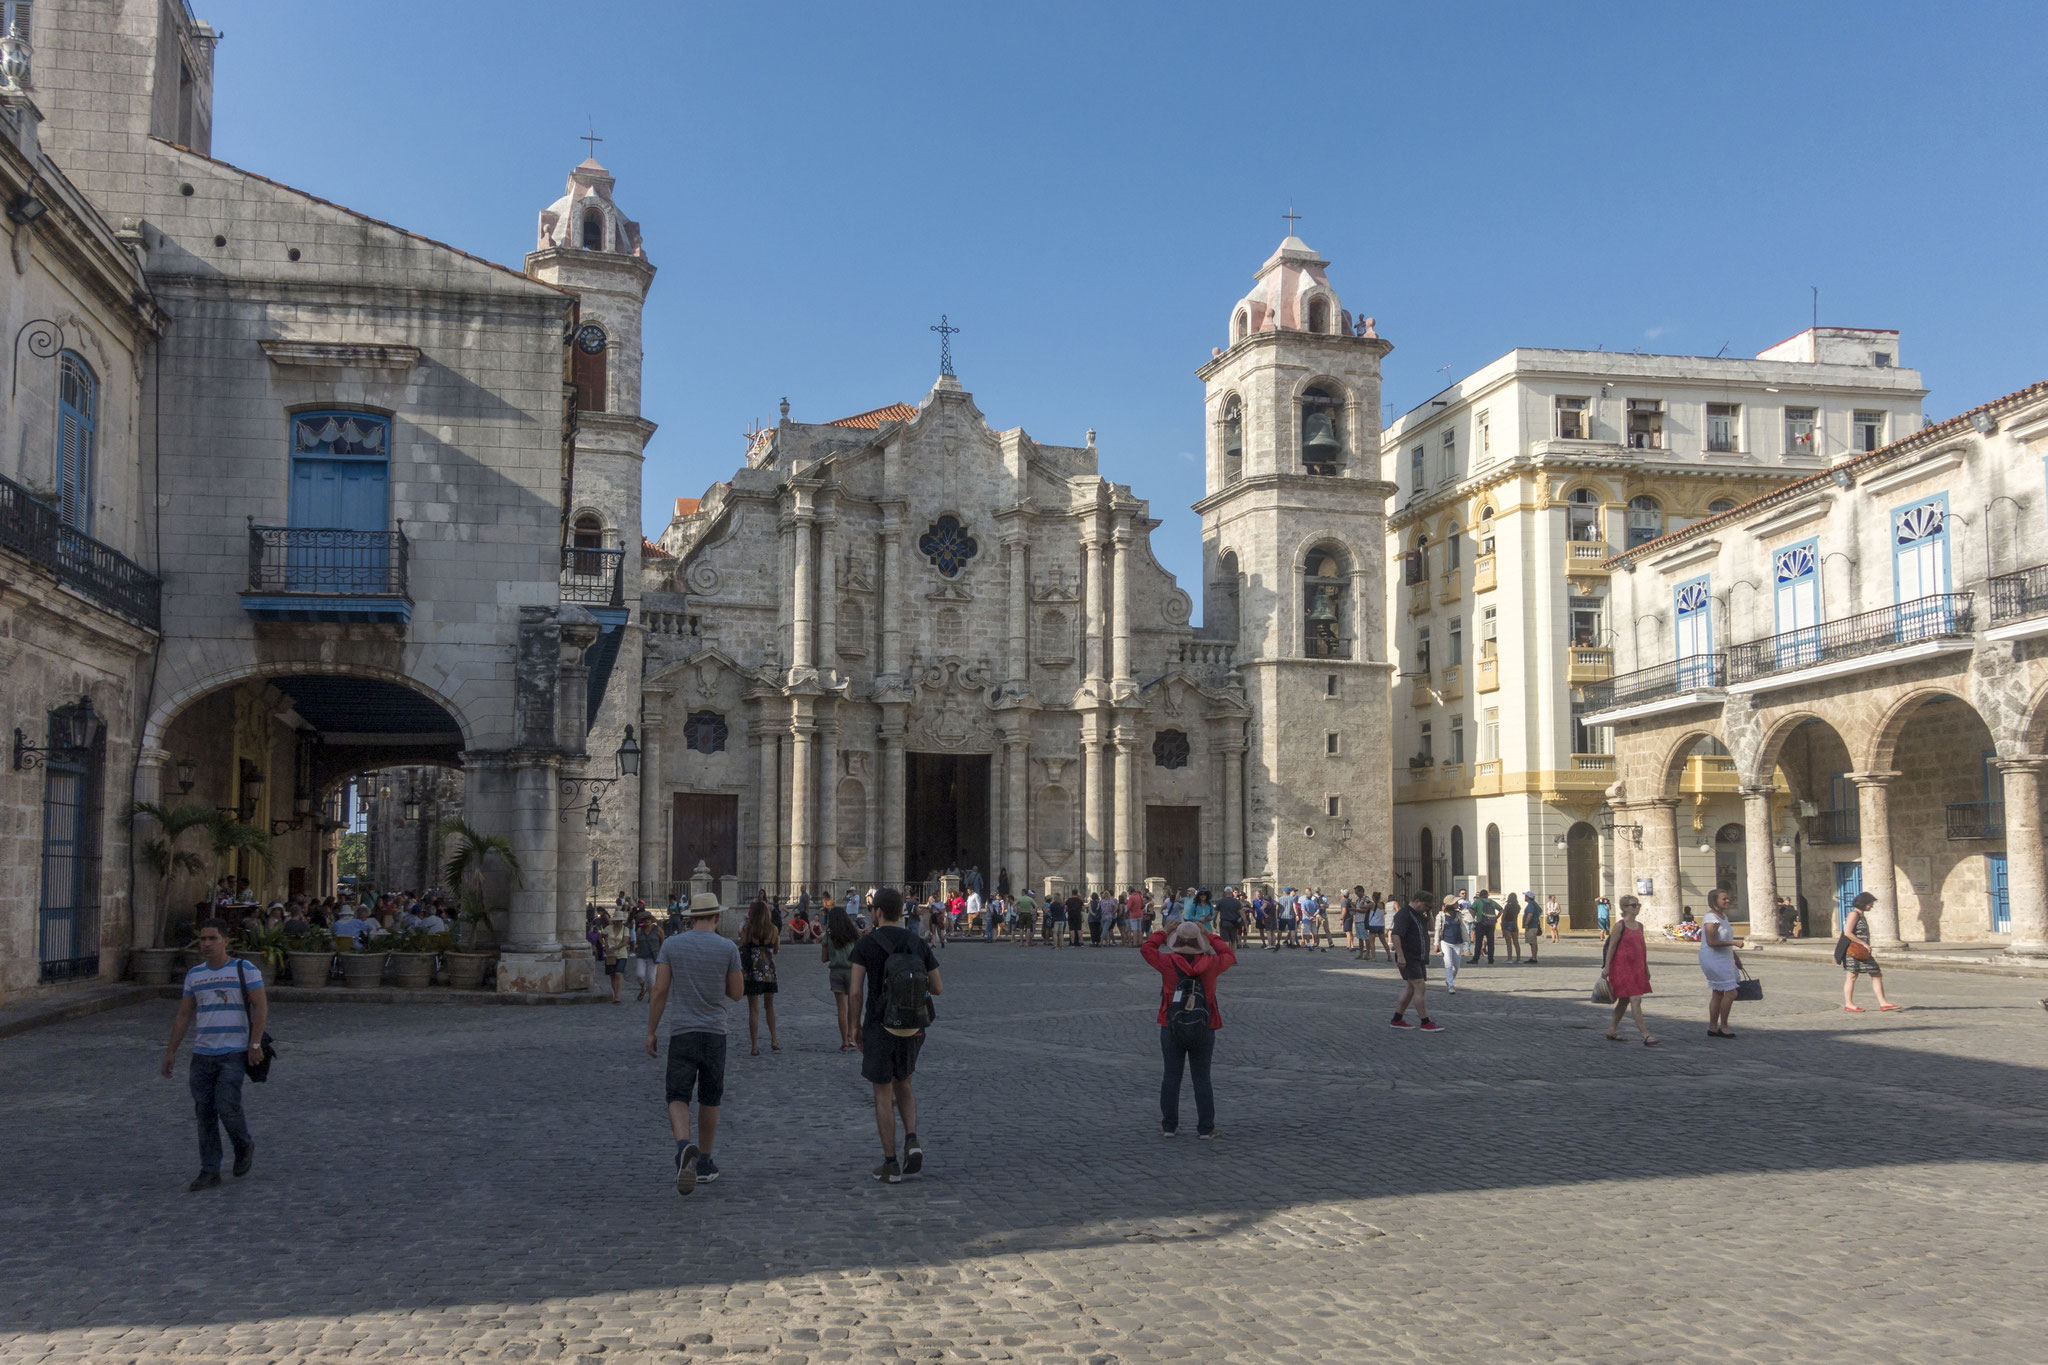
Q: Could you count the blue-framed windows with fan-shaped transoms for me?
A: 3